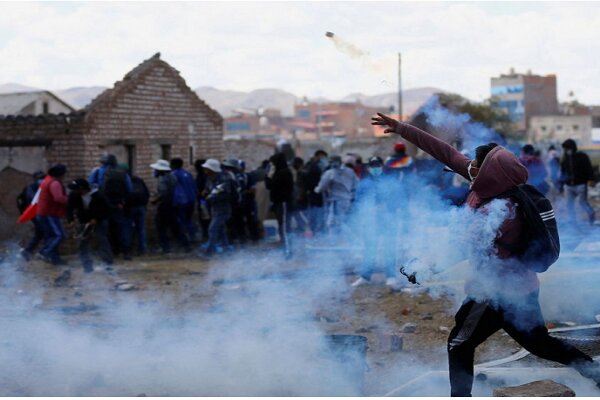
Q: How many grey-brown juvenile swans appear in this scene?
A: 0